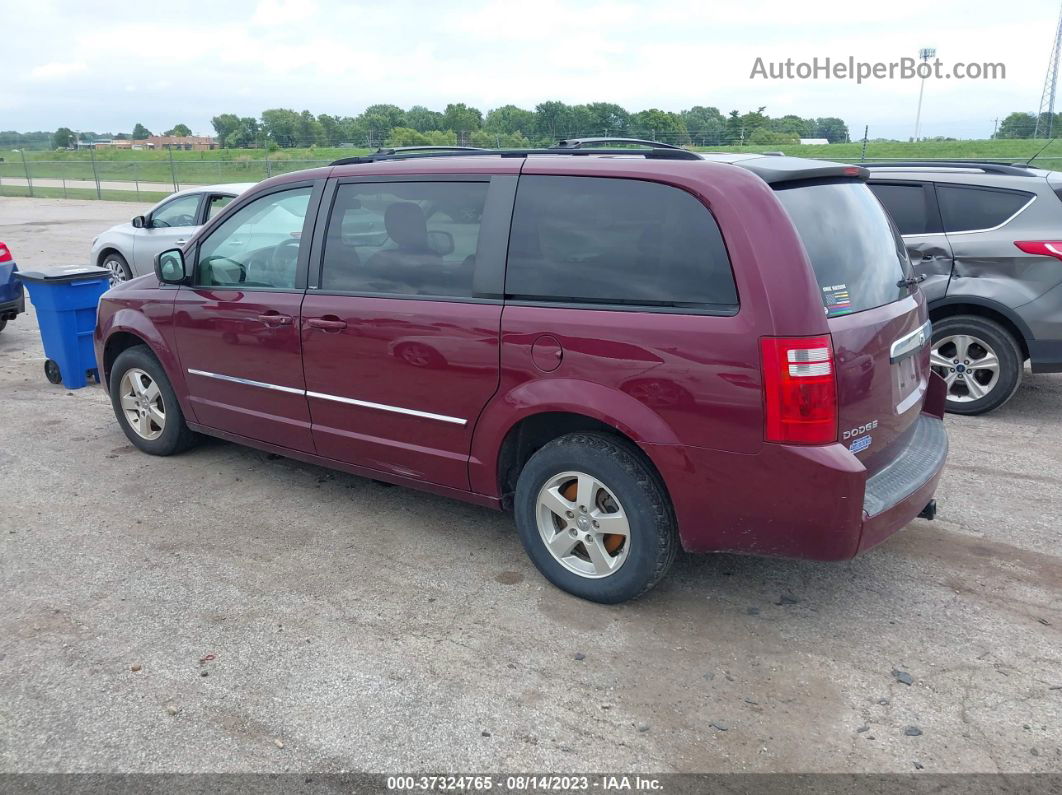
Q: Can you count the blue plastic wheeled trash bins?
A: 1